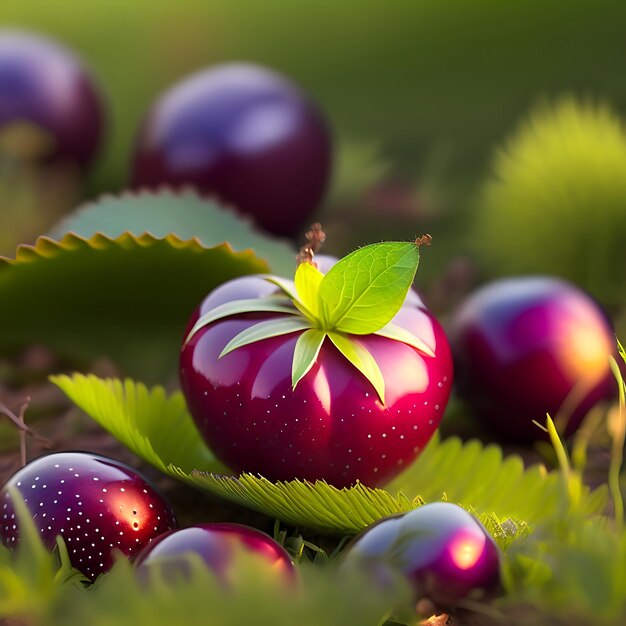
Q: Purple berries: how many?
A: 7